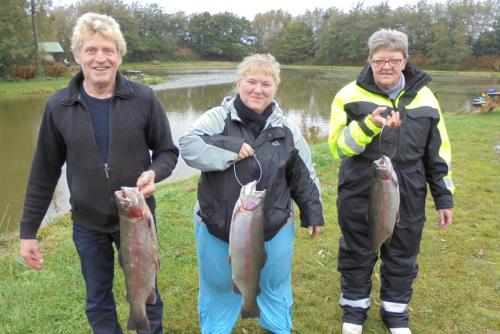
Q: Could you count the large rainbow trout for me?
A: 3